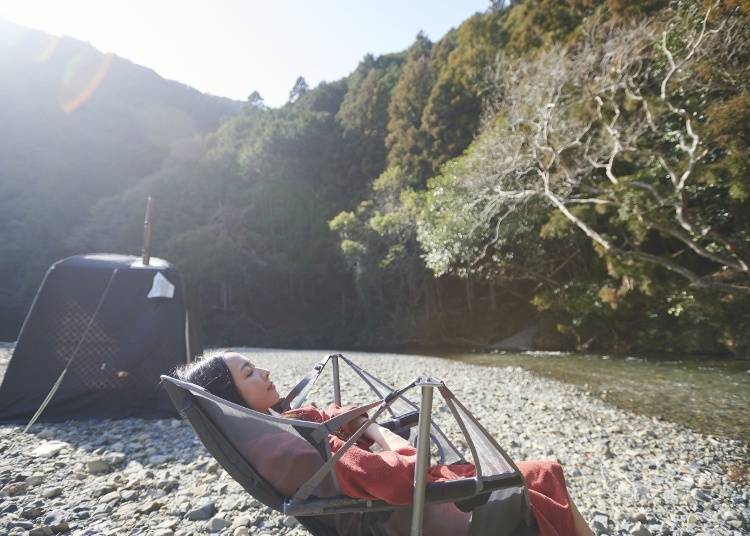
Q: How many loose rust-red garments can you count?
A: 1